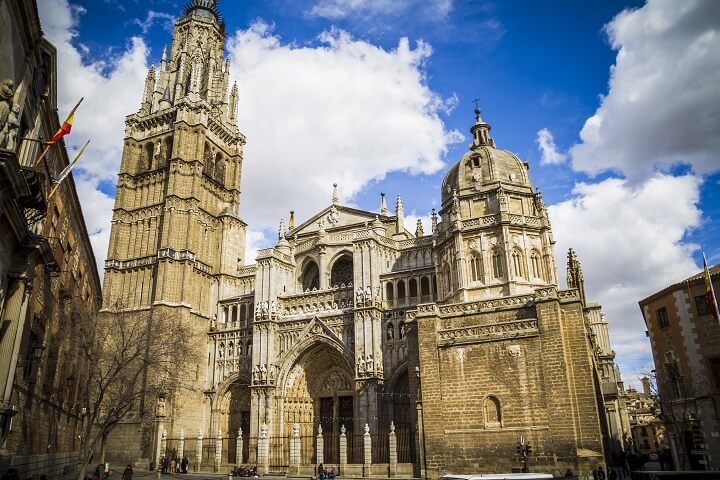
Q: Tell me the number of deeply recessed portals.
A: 3